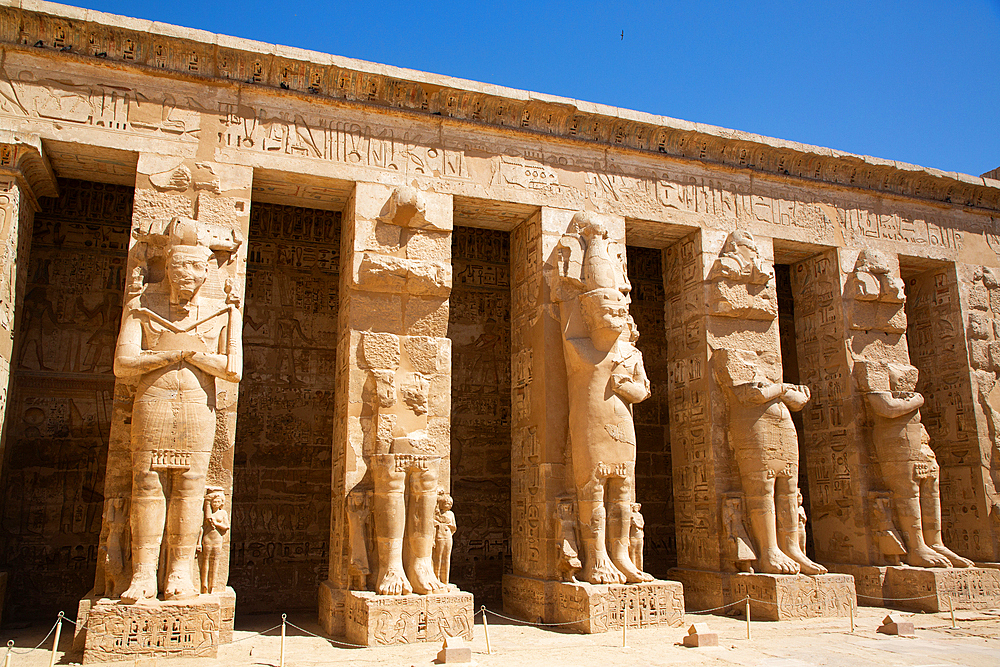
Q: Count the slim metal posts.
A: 8